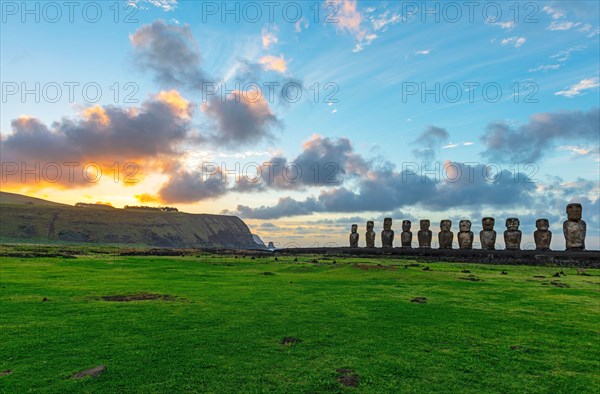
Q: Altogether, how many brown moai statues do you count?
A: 11